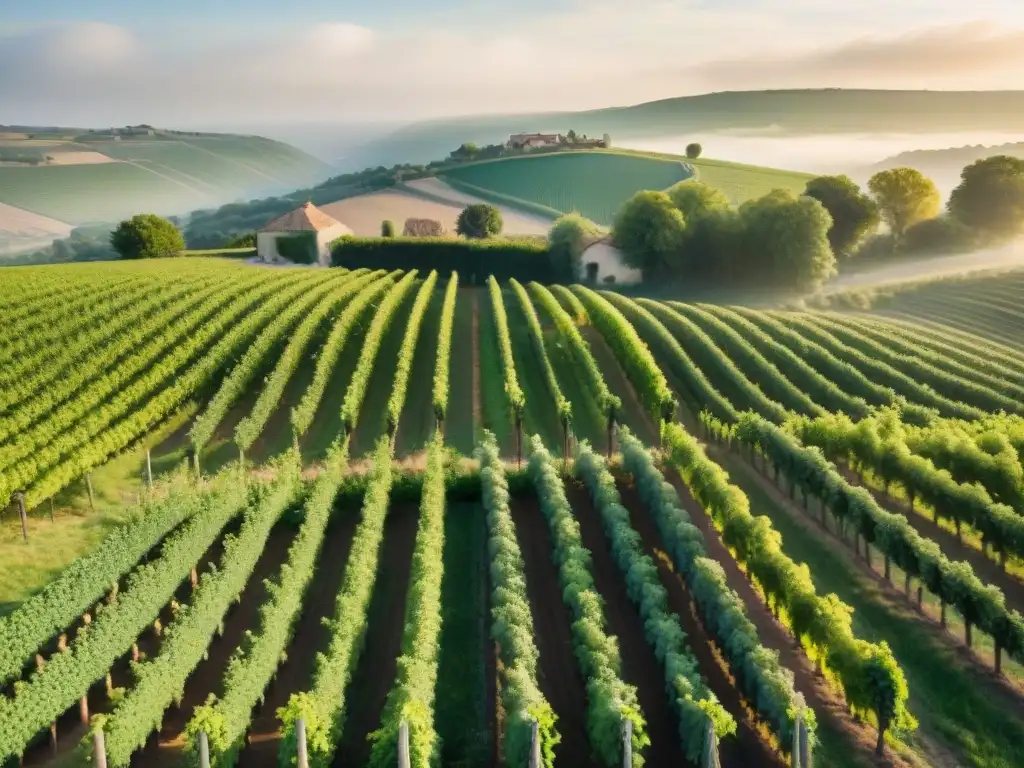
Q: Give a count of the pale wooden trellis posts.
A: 8